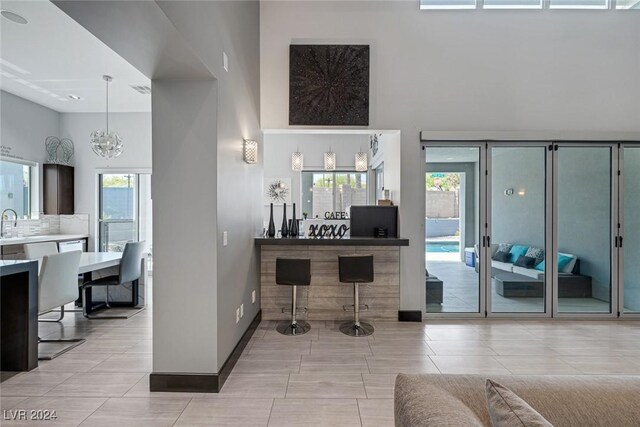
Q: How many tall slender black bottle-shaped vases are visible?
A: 3